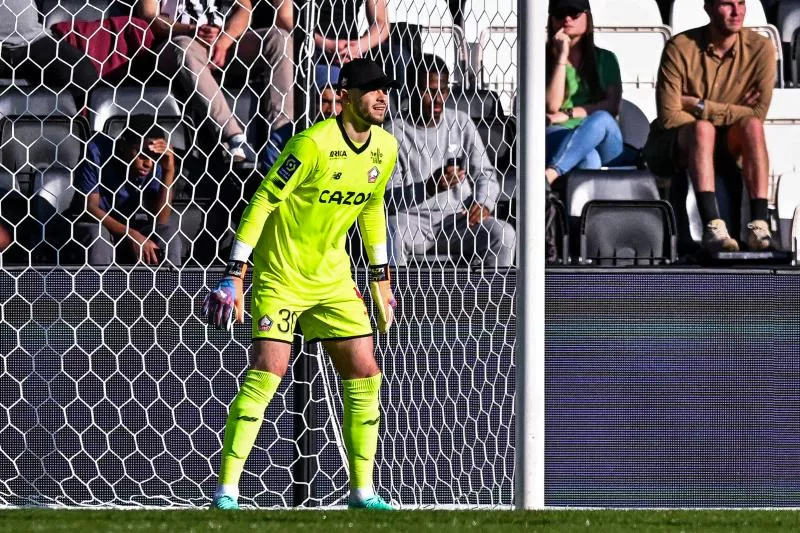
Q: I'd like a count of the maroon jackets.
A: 1